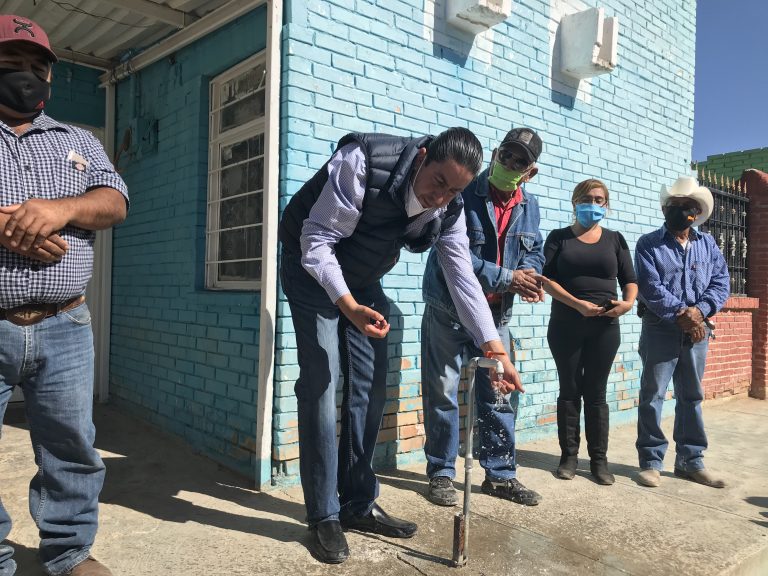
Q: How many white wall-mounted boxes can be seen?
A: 2